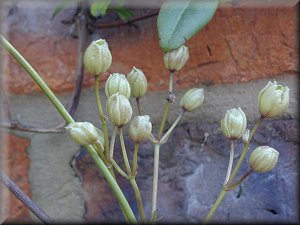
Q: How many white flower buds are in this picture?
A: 11